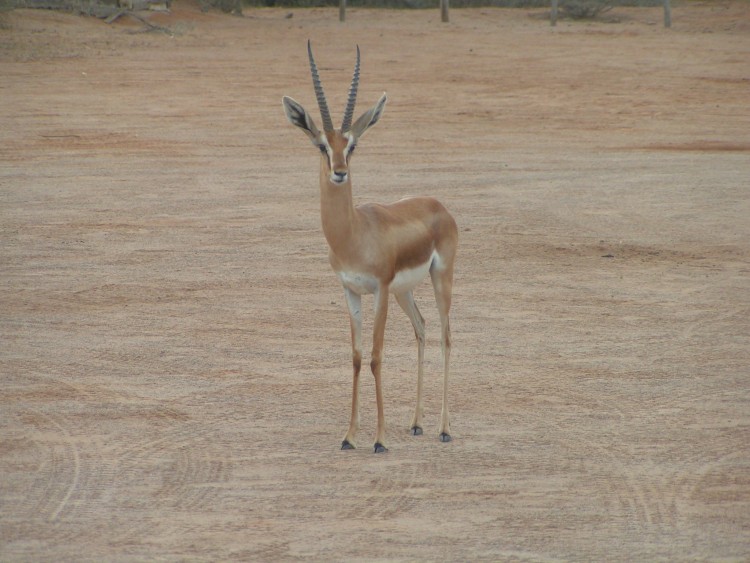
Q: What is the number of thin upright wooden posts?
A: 4